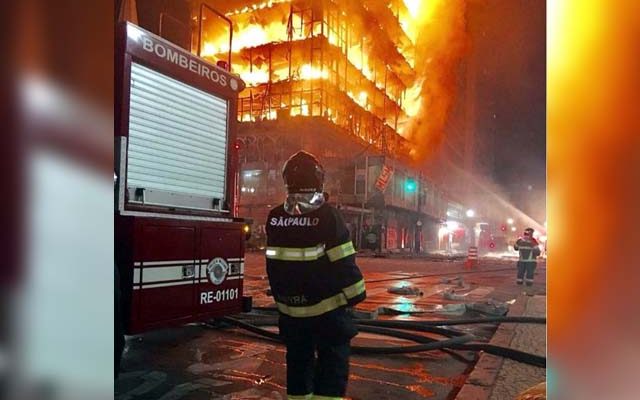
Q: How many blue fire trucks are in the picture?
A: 0